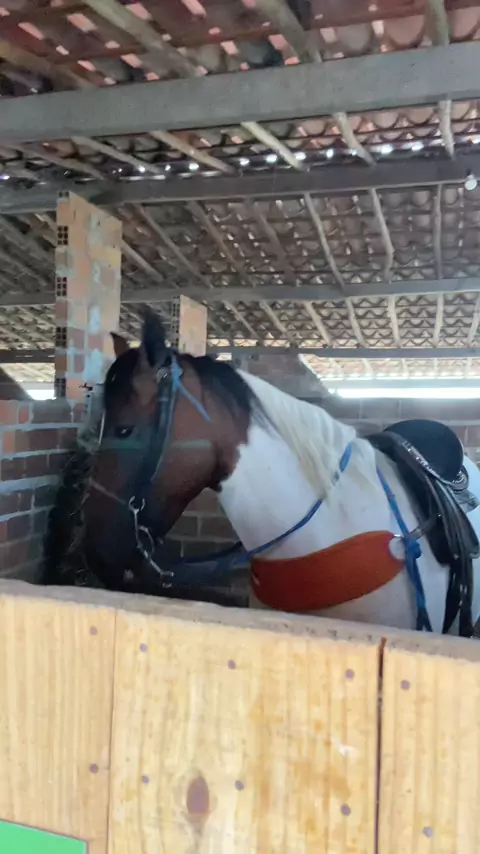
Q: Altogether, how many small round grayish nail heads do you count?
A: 10